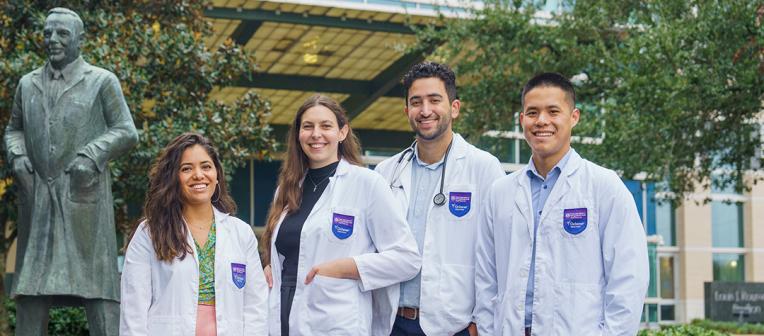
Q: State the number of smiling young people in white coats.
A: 4